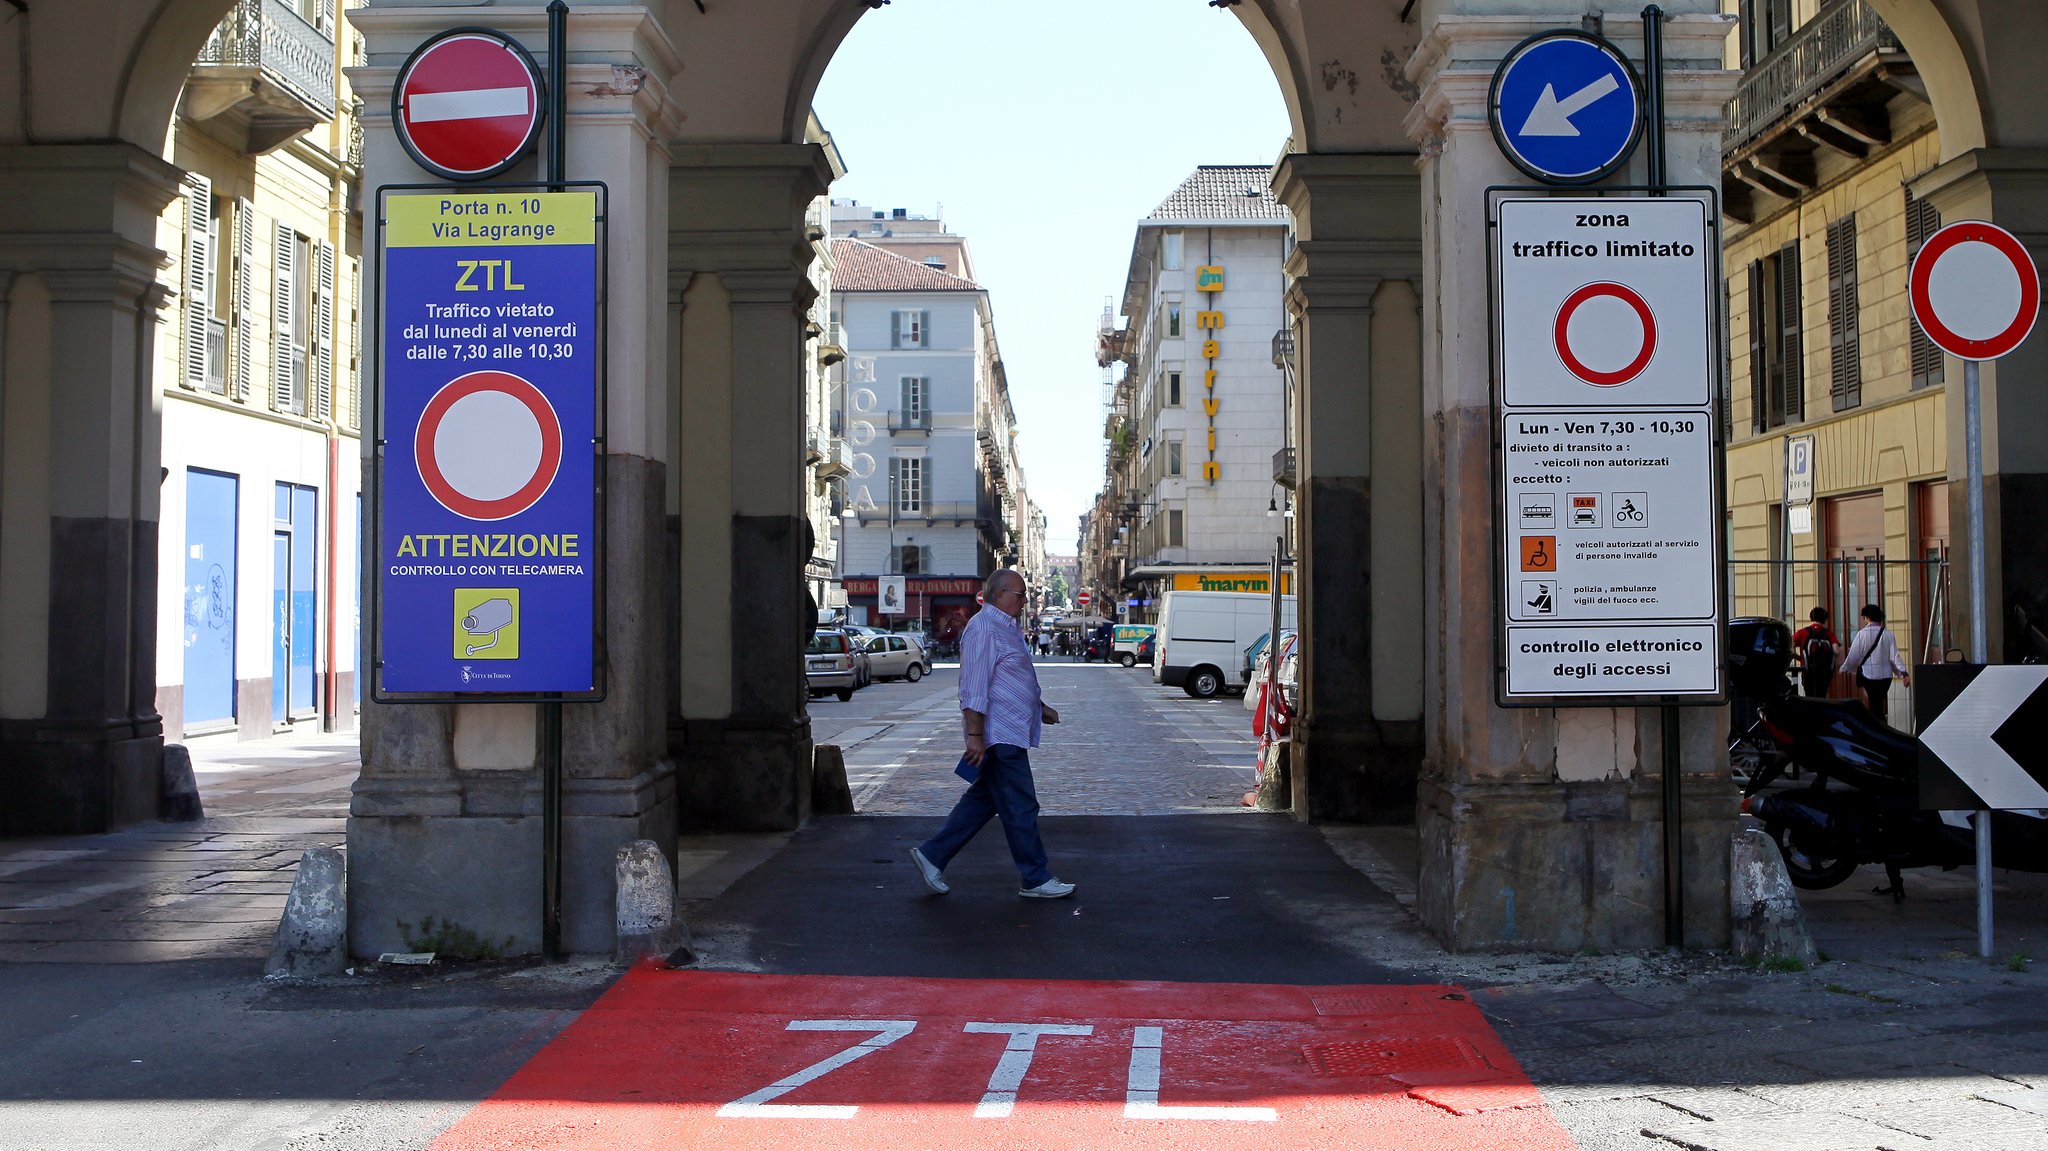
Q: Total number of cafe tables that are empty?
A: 0